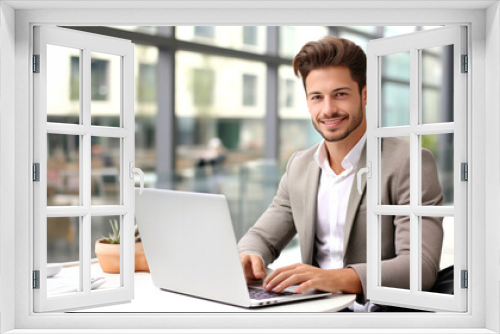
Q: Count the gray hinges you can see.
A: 6